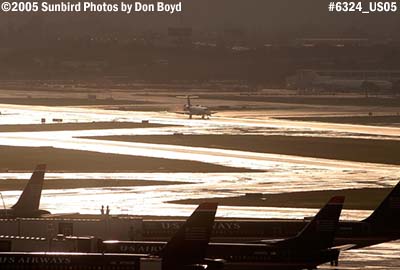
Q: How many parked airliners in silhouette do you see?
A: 4